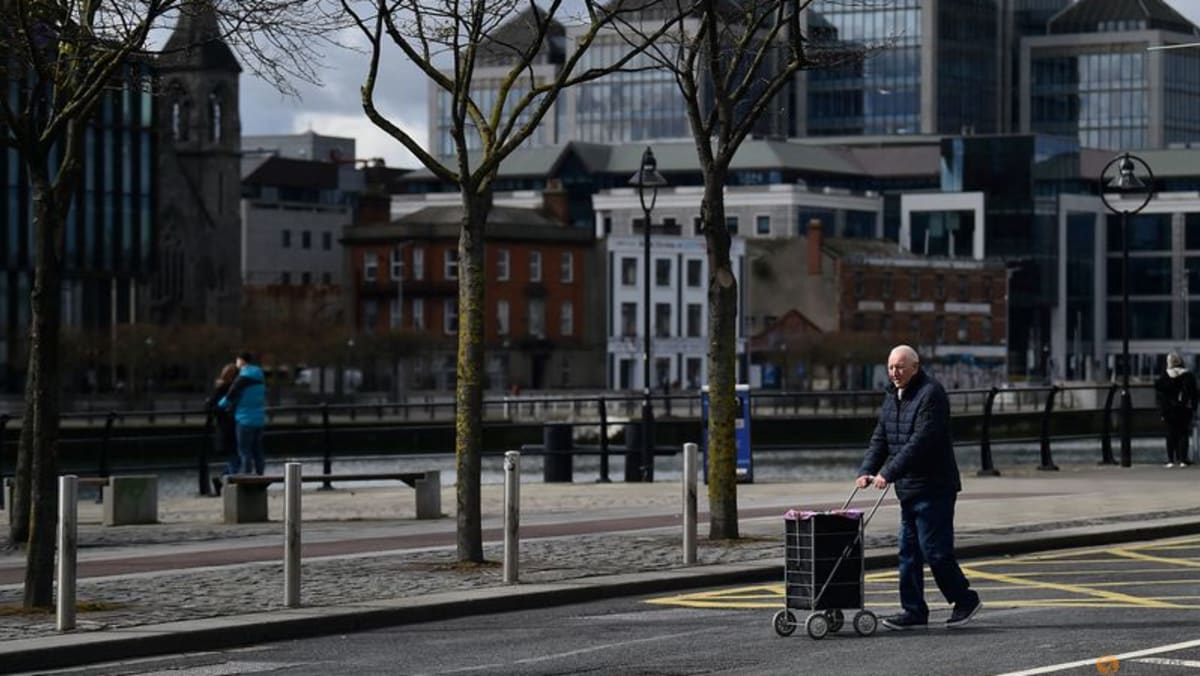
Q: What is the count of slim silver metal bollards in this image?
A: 4